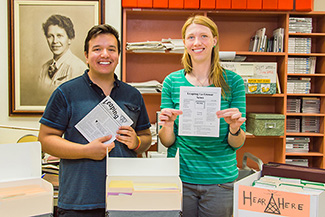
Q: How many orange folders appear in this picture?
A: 12